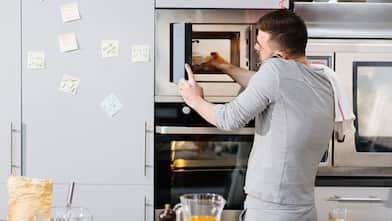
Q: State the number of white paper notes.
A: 6